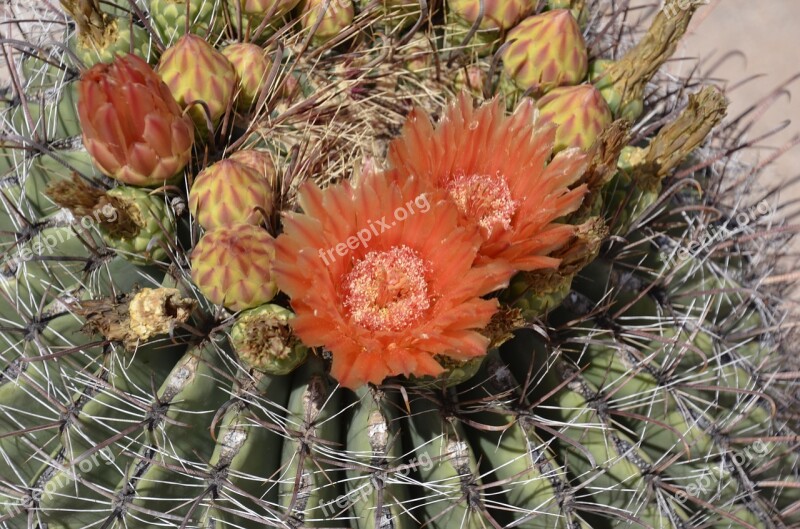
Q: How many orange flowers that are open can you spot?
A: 2